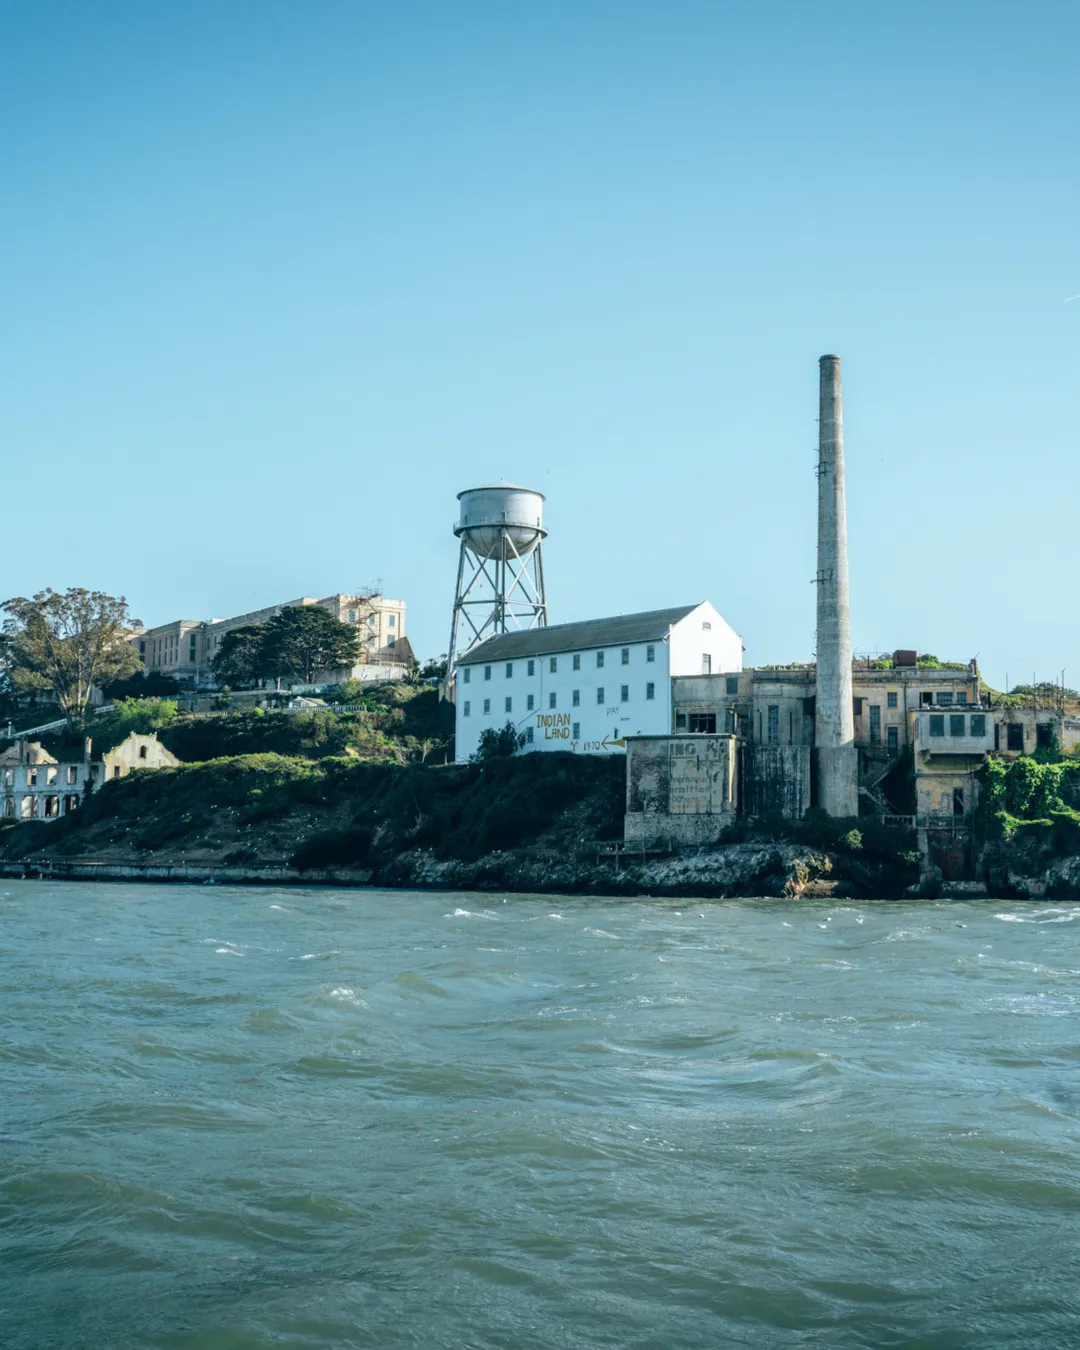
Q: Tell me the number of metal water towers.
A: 1